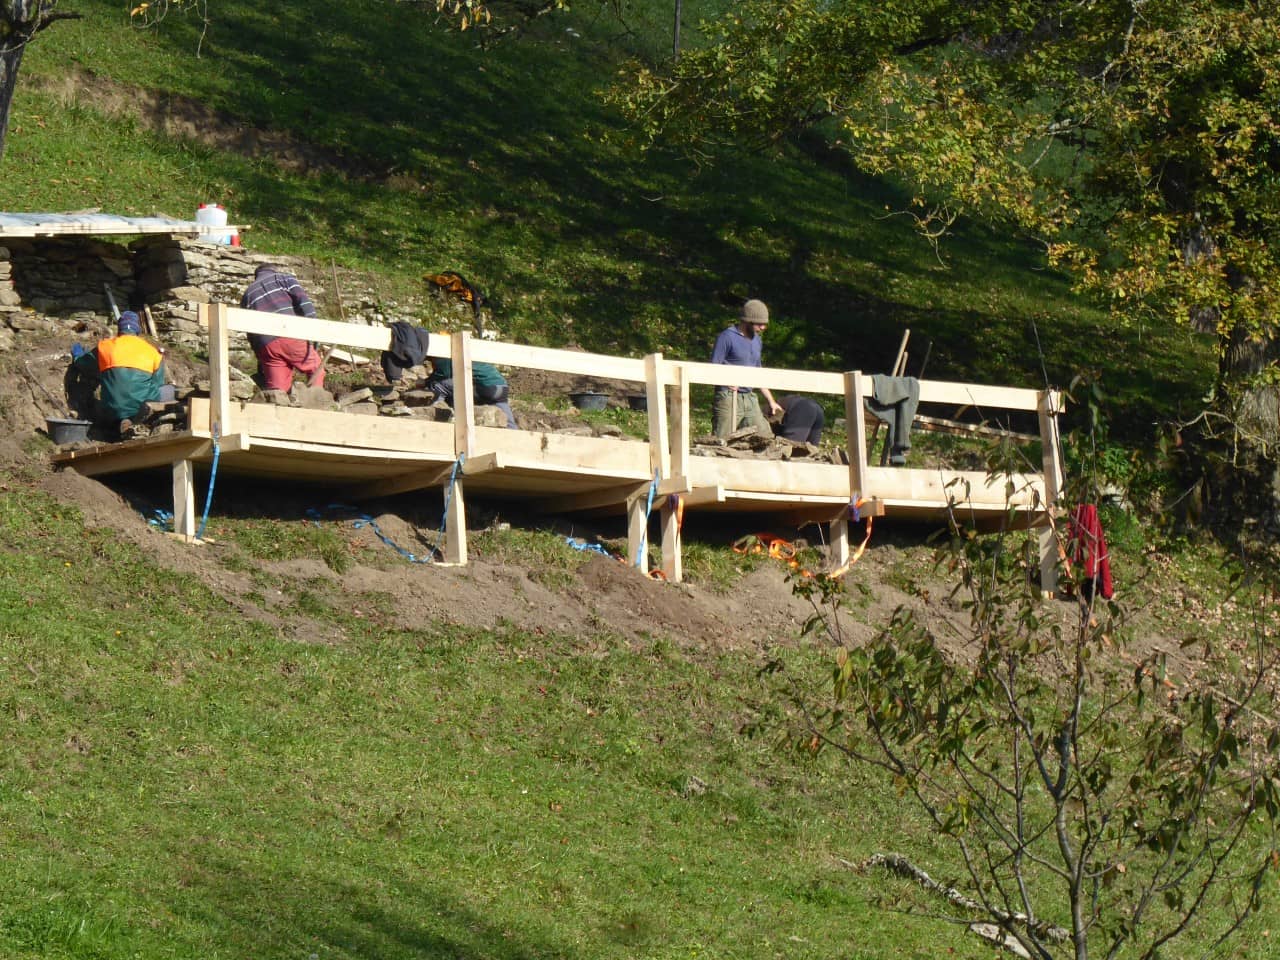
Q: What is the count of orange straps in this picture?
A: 3